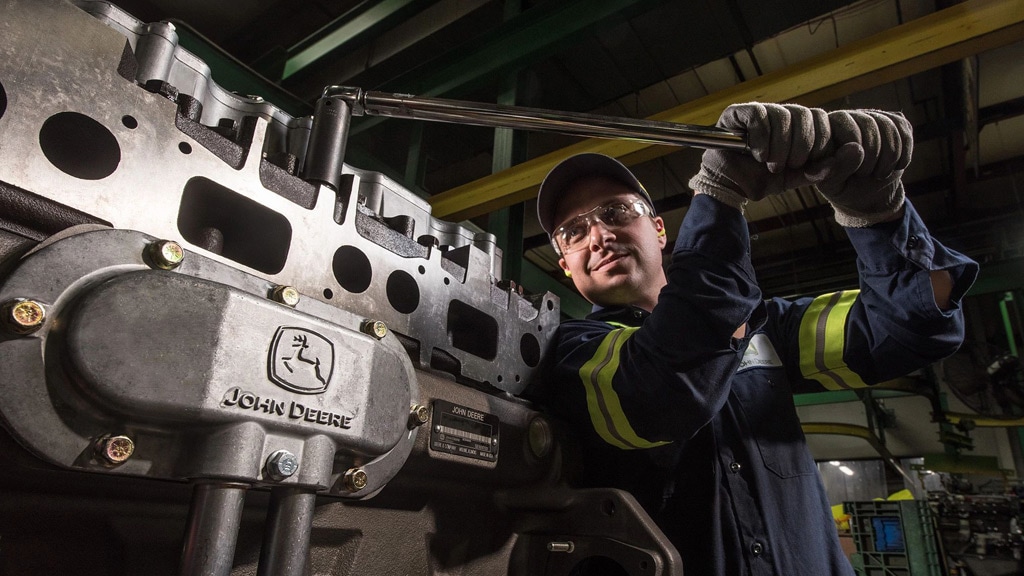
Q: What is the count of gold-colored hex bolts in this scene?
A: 7